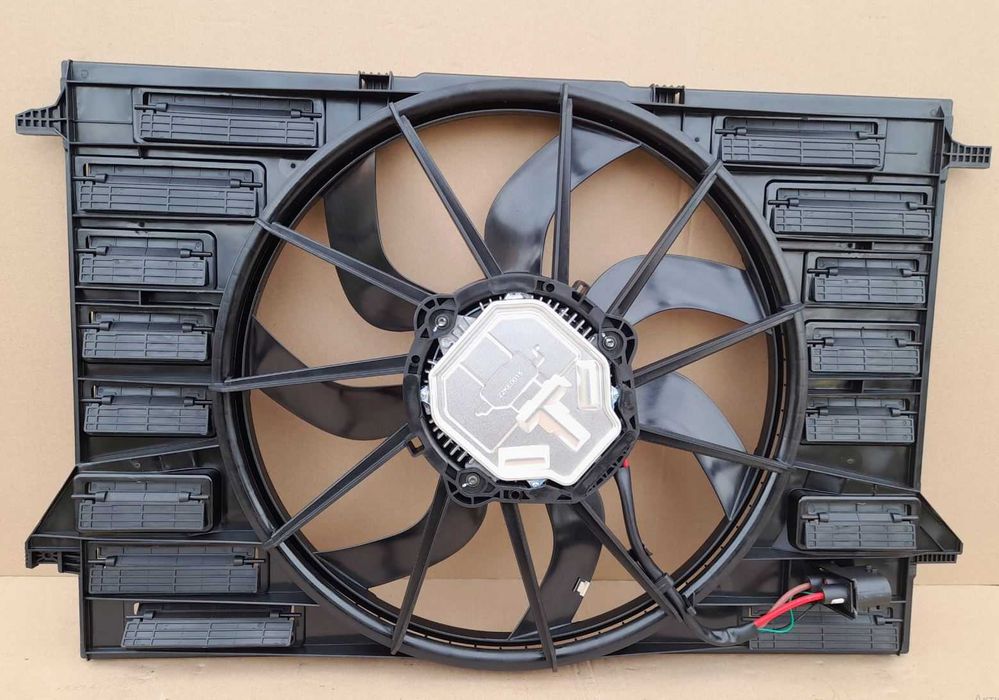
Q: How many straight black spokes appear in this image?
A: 11